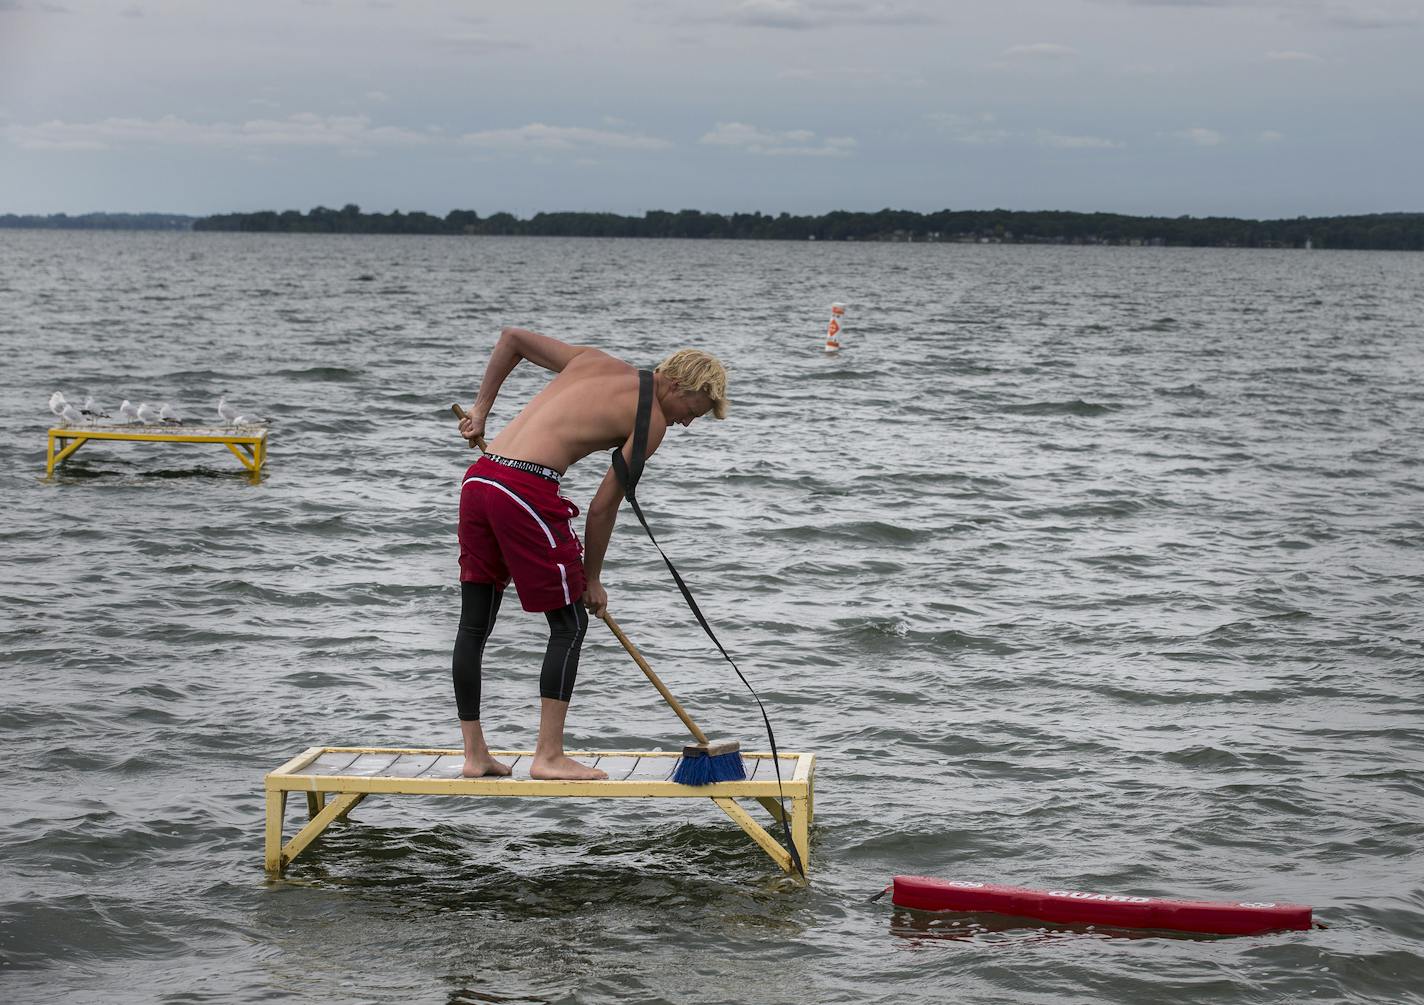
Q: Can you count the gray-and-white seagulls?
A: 8